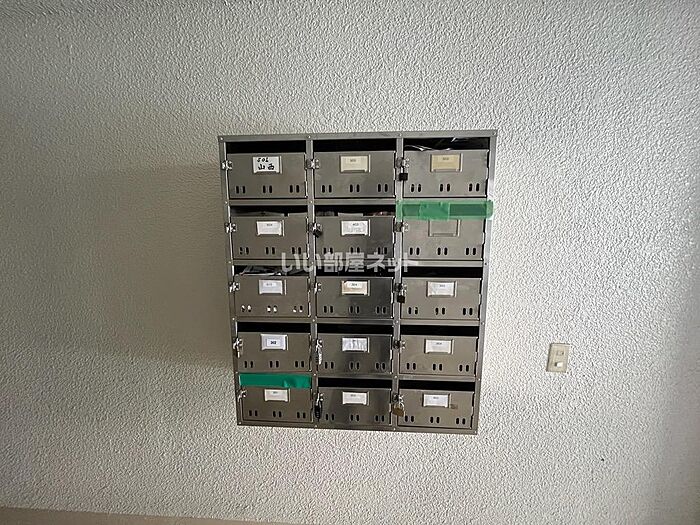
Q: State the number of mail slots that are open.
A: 13